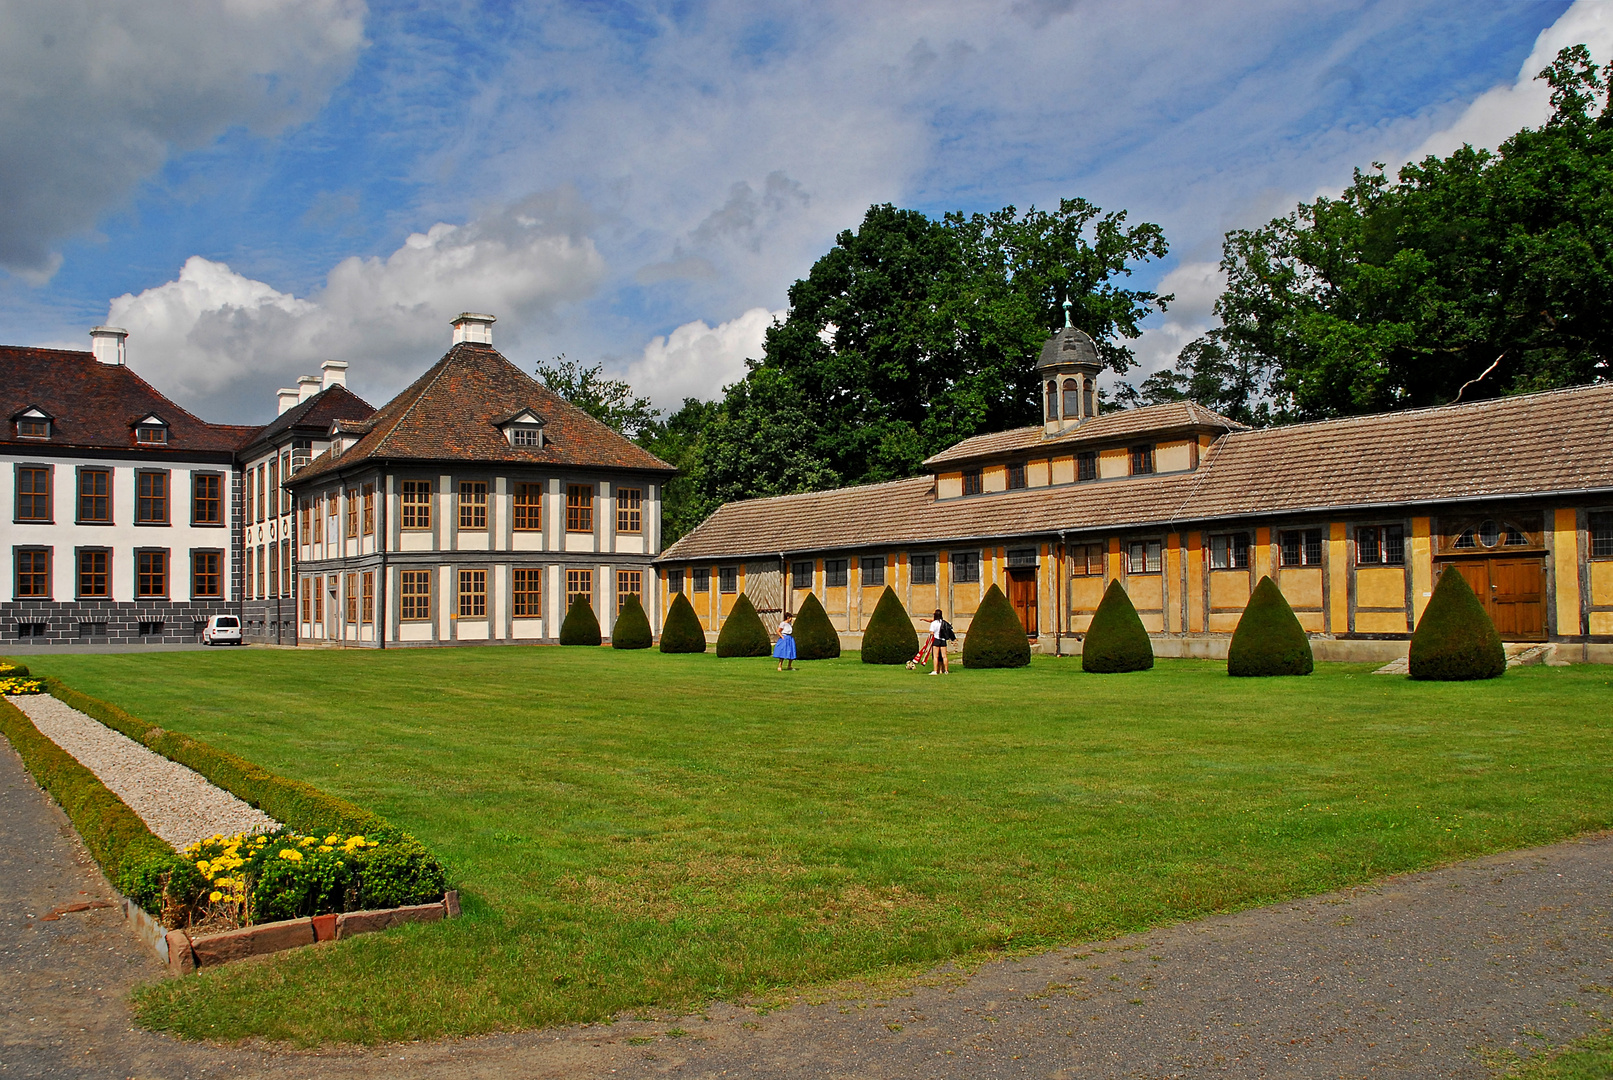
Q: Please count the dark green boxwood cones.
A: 10